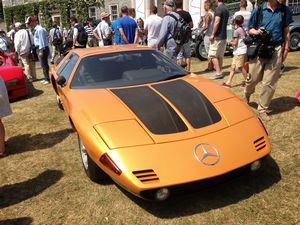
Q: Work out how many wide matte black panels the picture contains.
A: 2